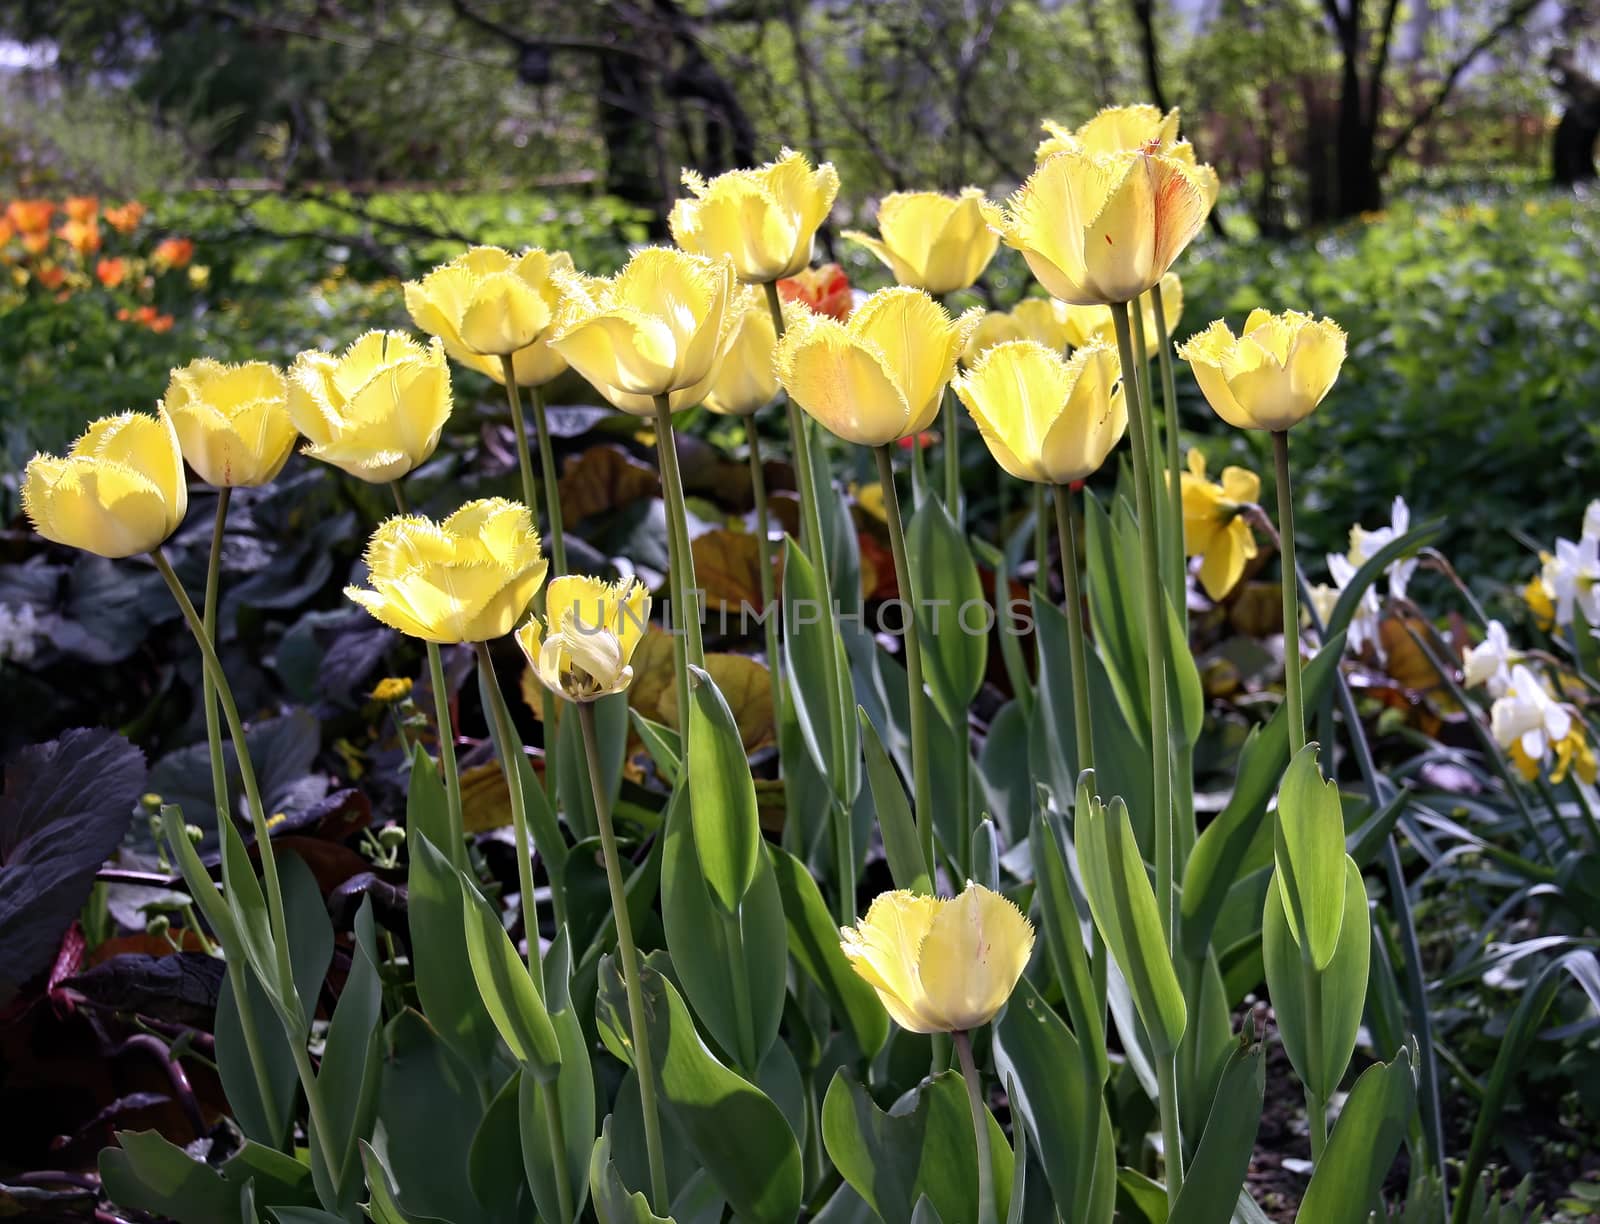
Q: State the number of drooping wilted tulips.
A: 1